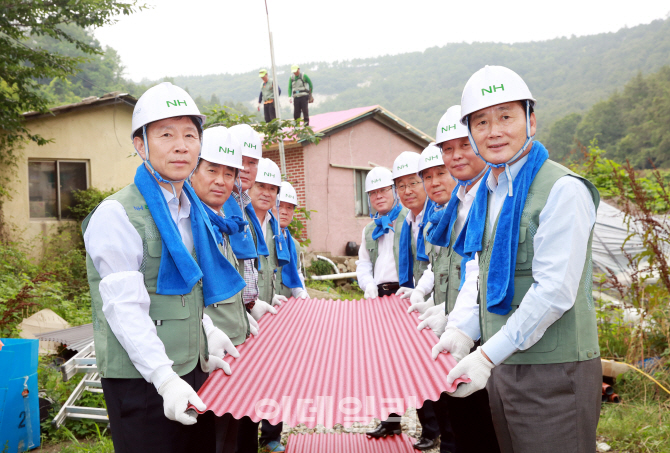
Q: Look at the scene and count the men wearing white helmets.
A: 10